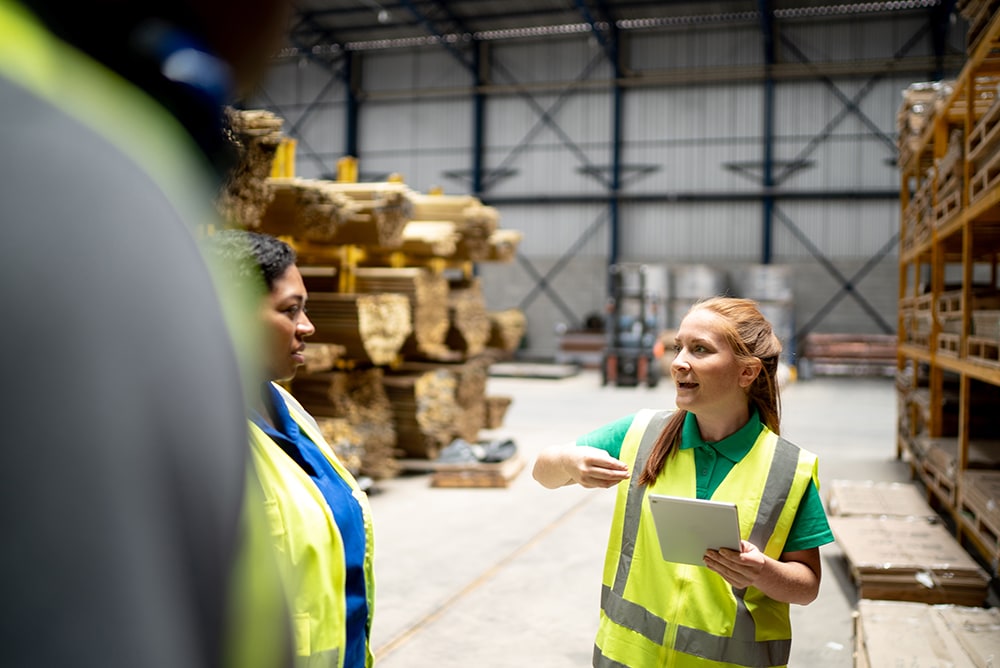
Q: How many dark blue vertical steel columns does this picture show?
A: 5